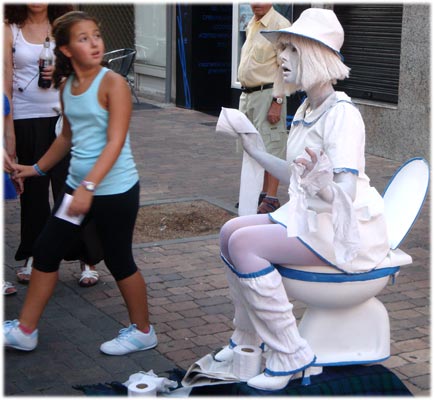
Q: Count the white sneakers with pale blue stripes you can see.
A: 2